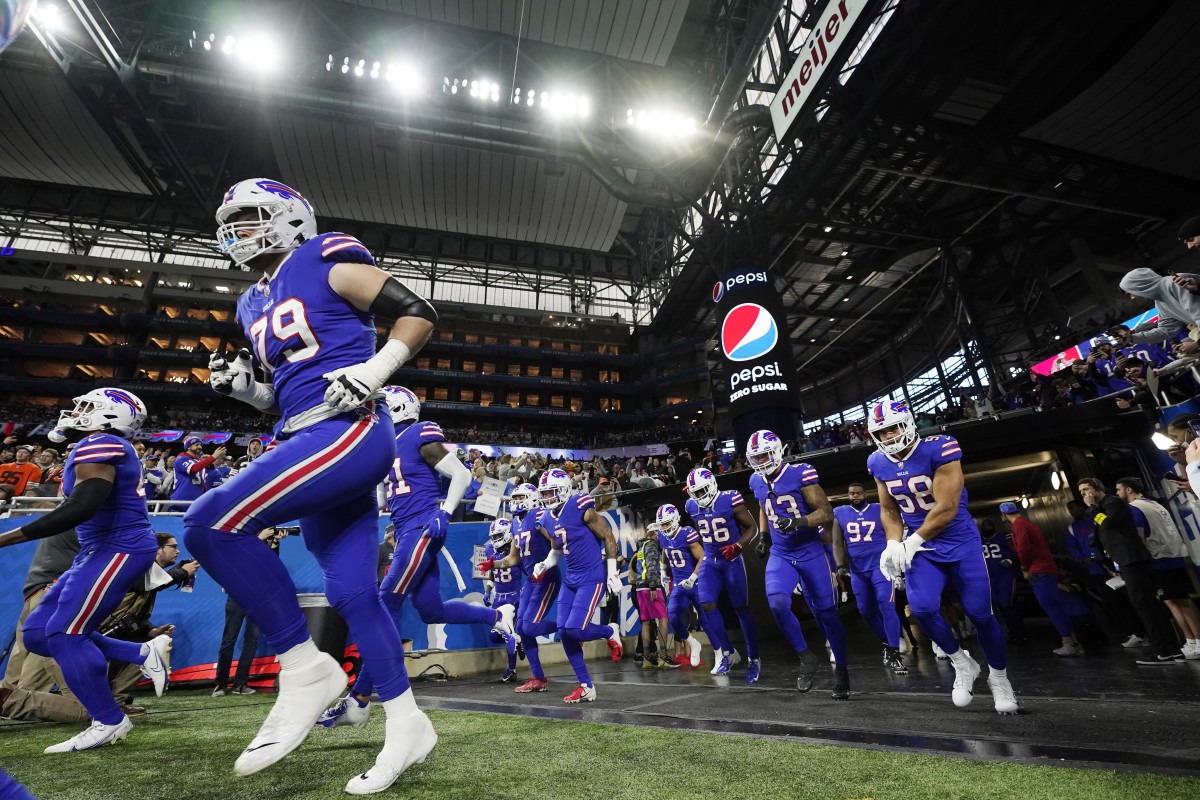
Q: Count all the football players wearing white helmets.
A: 10